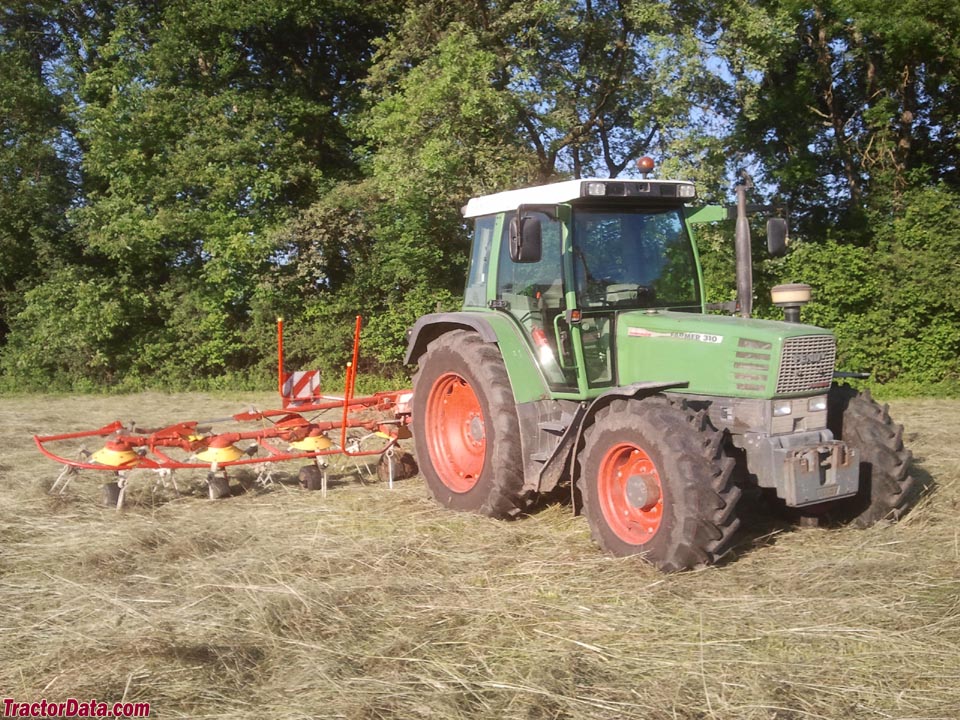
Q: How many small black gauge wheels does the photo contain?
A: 4